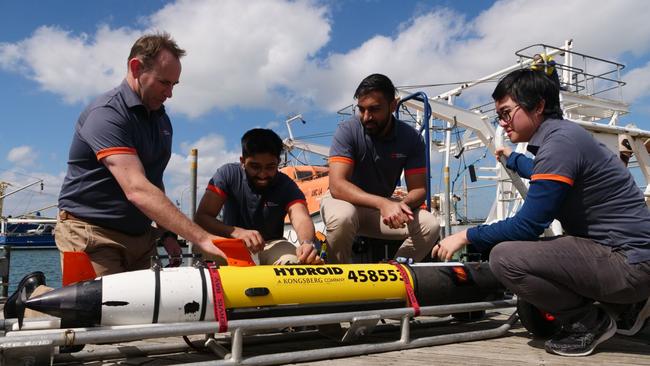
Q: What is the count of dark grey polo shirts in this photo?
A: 4